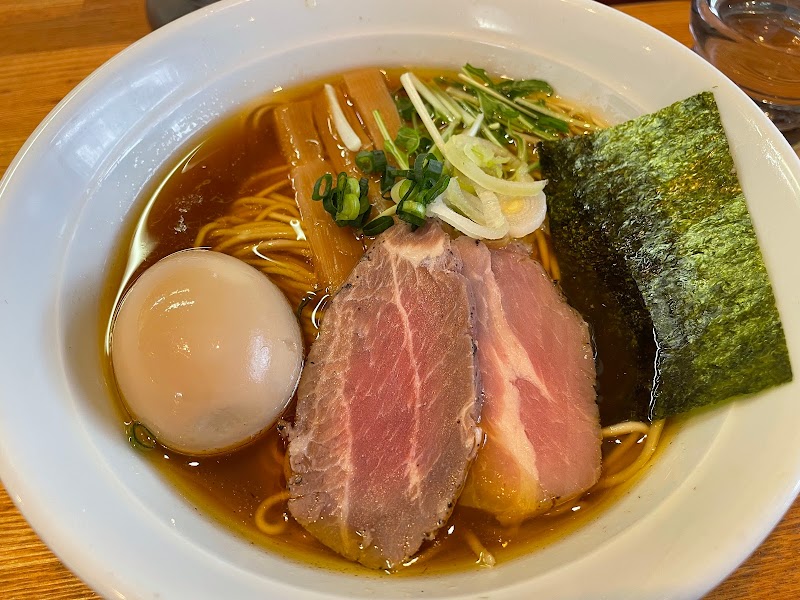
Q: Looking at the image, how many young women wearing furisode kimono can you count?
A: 0